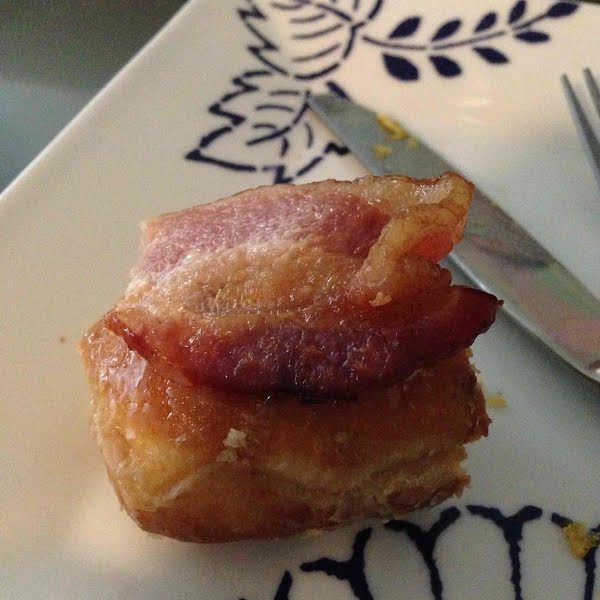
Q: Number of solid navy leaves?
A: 9